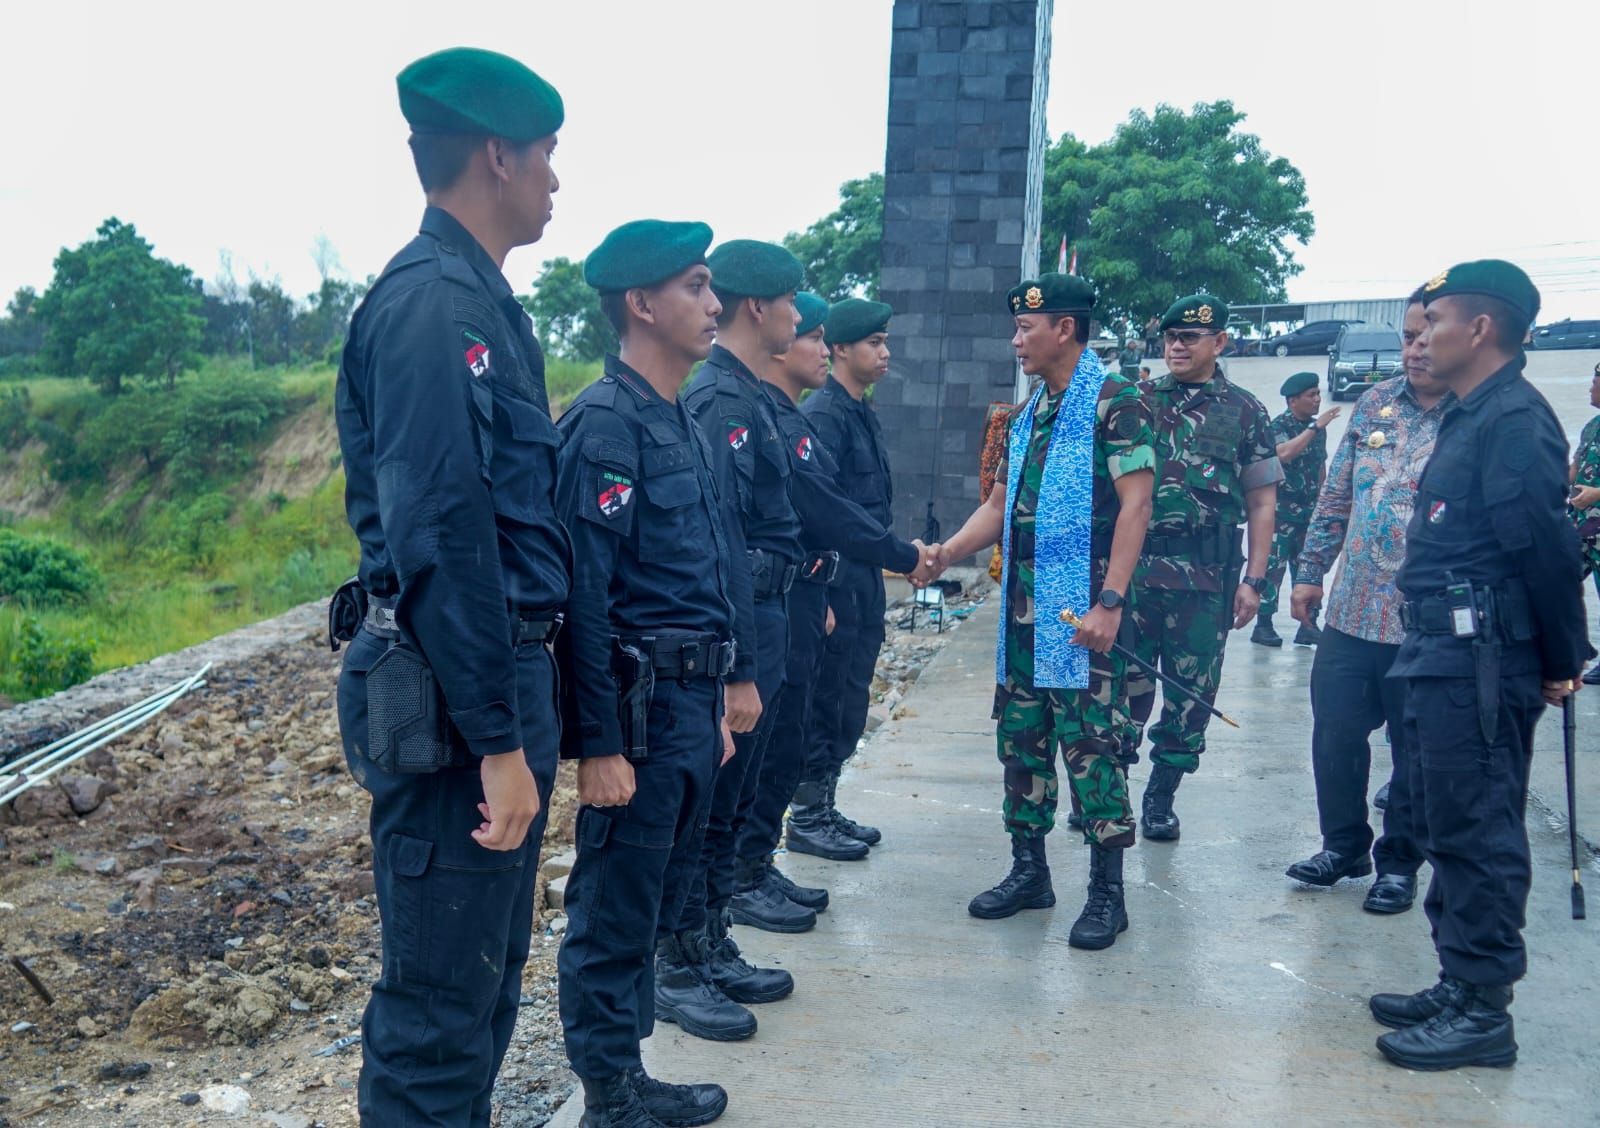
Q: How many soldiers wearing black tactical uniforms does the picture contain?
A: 6